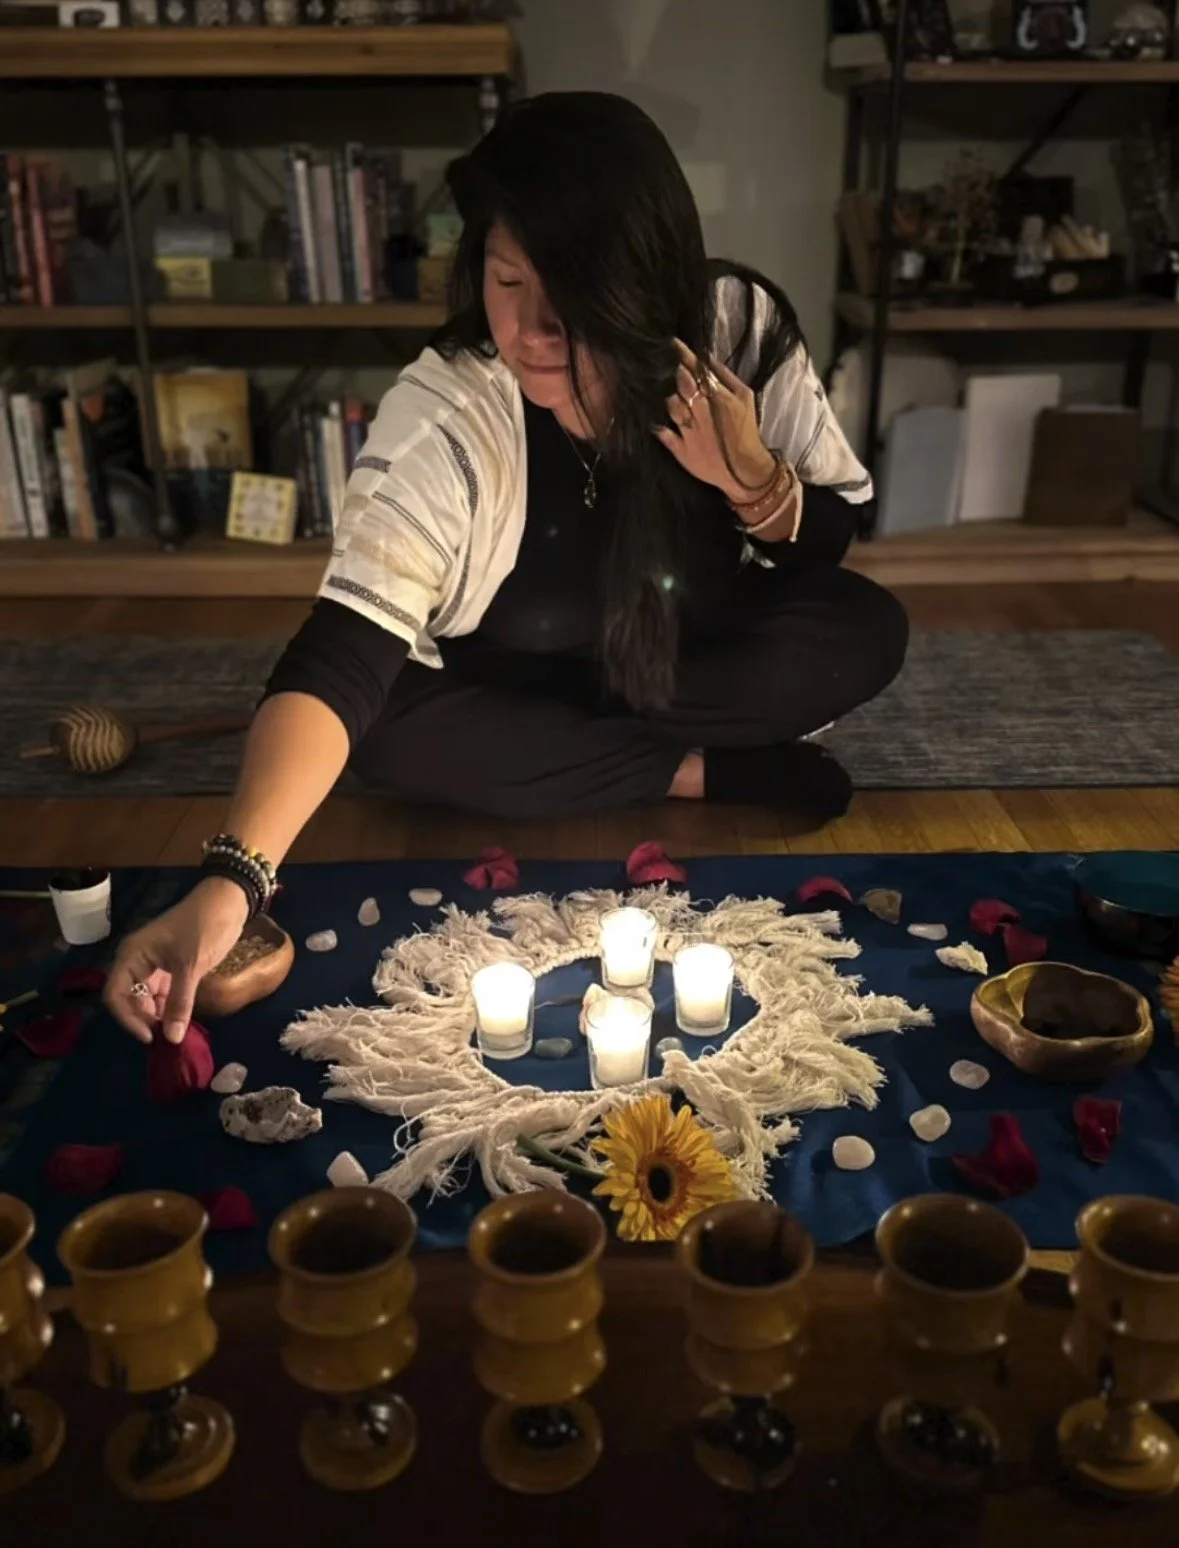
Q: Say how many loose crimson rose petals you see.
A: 12